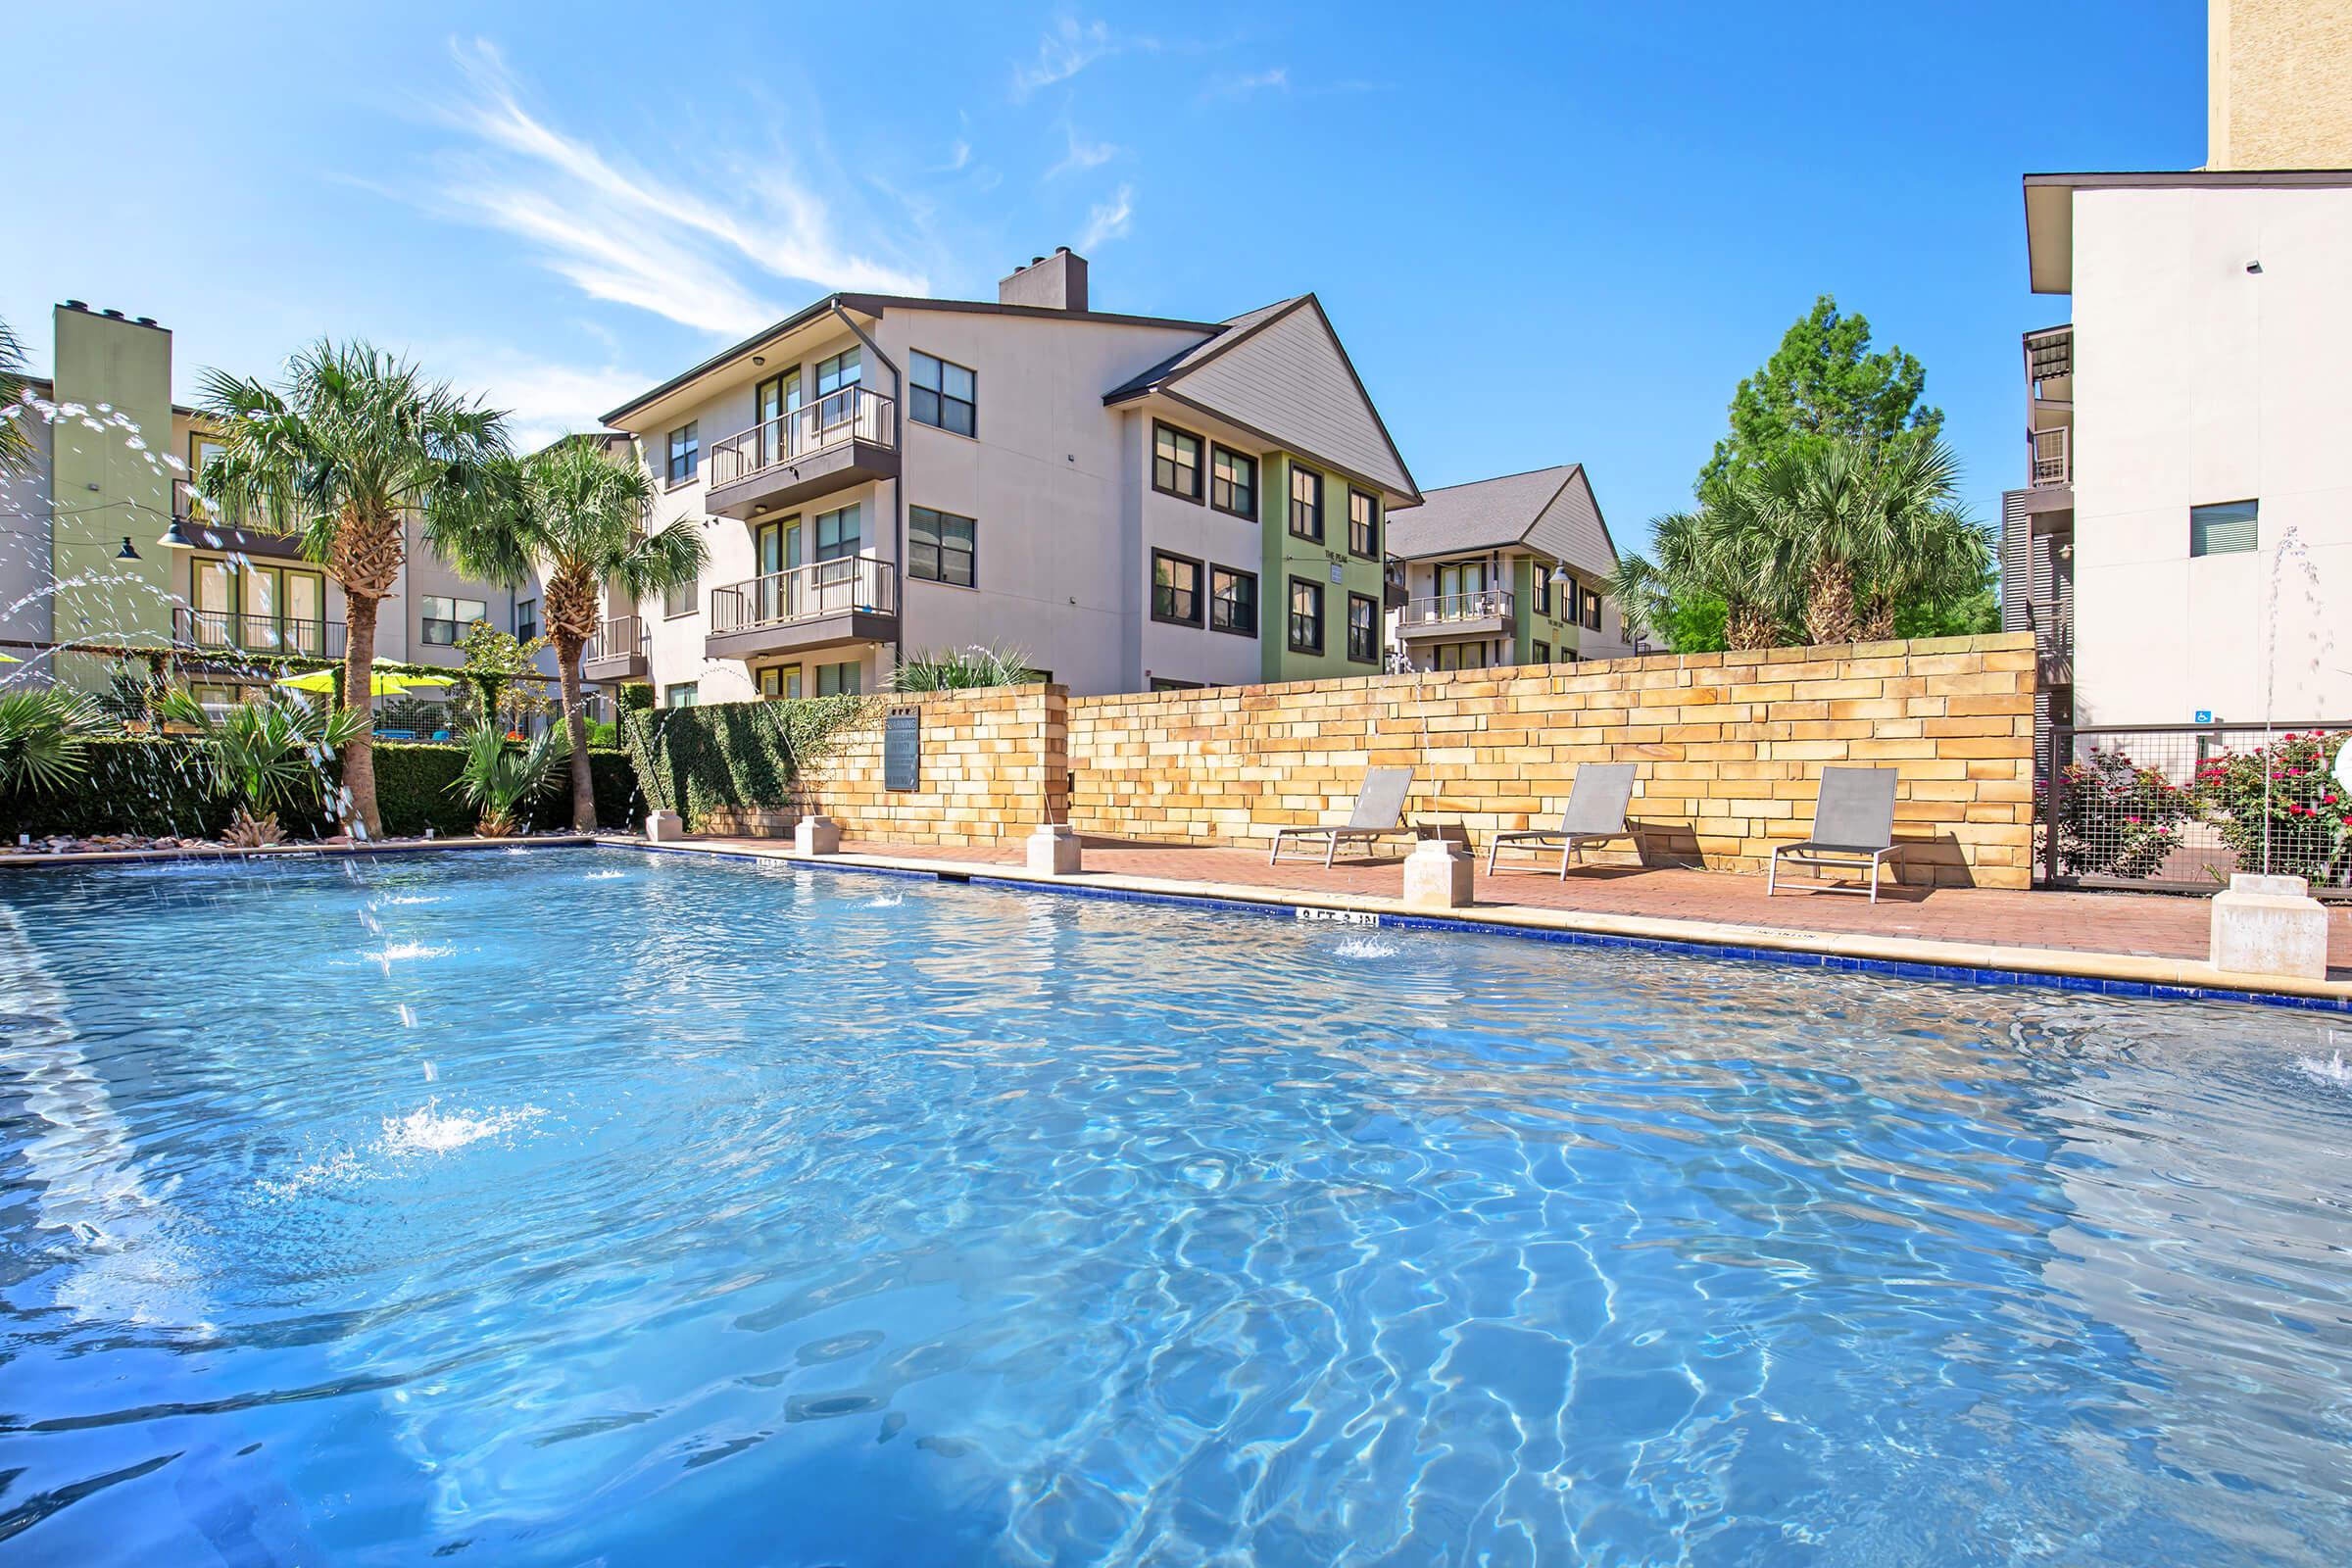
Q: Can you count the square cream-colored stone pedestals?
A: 5